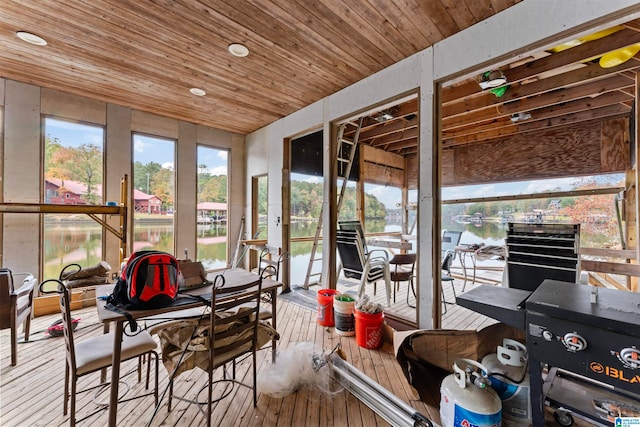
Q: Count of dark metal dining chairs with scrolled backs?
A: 3